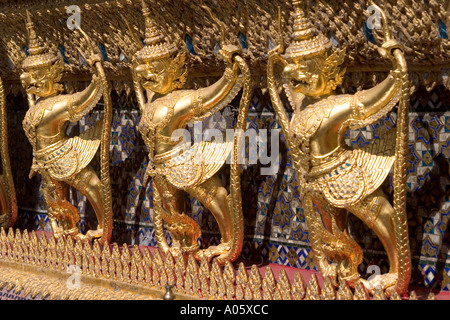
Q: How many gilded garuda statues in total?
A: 3